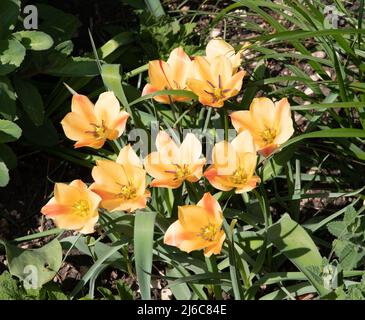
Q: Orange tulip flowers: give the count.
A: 10